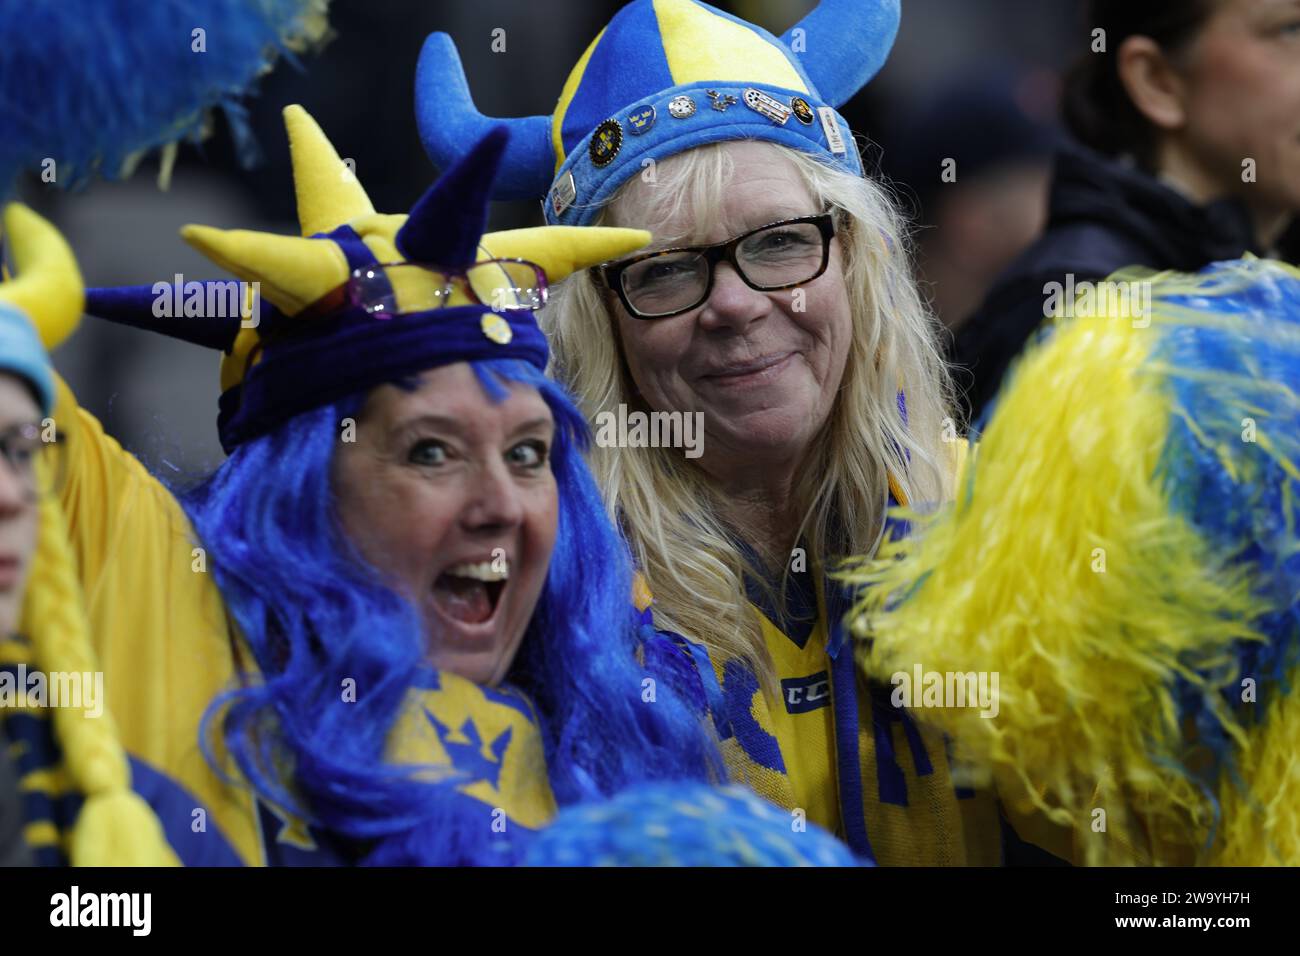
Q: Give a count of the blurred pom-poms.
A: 3